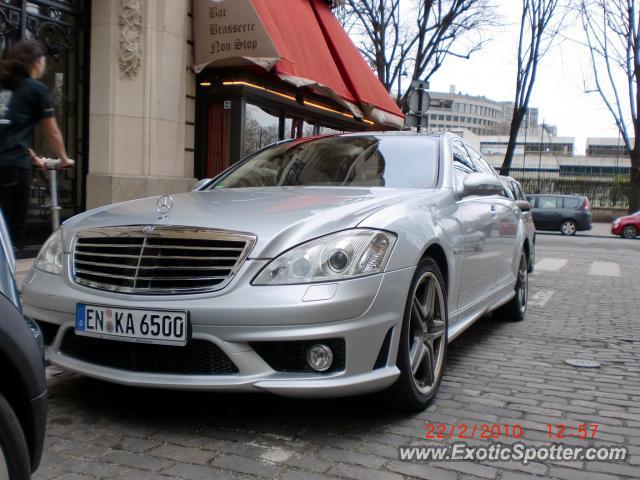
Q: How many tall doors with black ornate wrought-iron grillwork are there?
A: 1